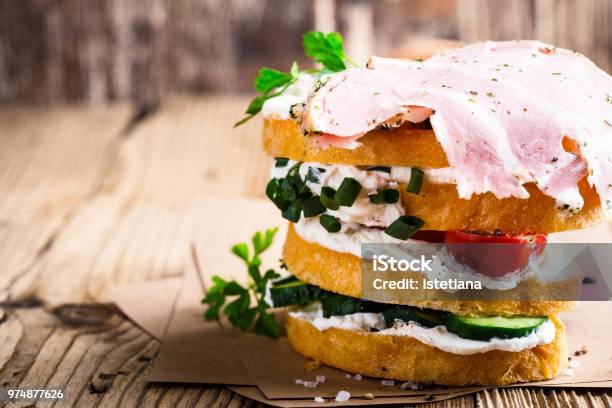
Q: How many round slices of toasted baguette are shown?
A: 4